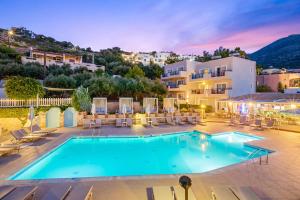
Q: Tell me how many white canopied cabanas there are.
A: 4